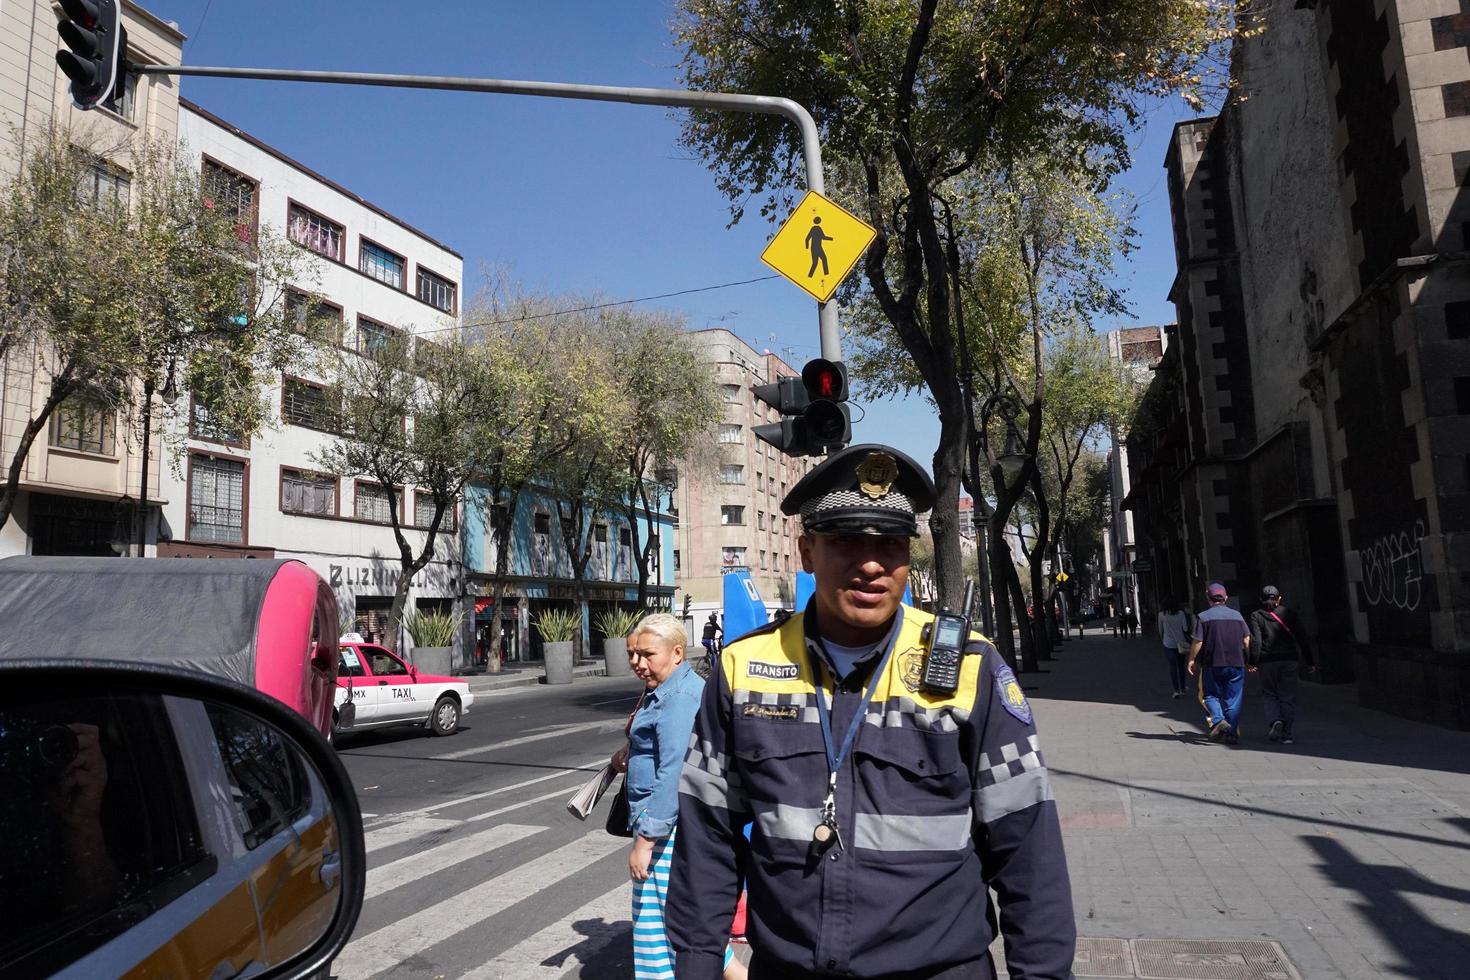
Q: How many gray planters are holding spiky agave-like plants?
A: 3